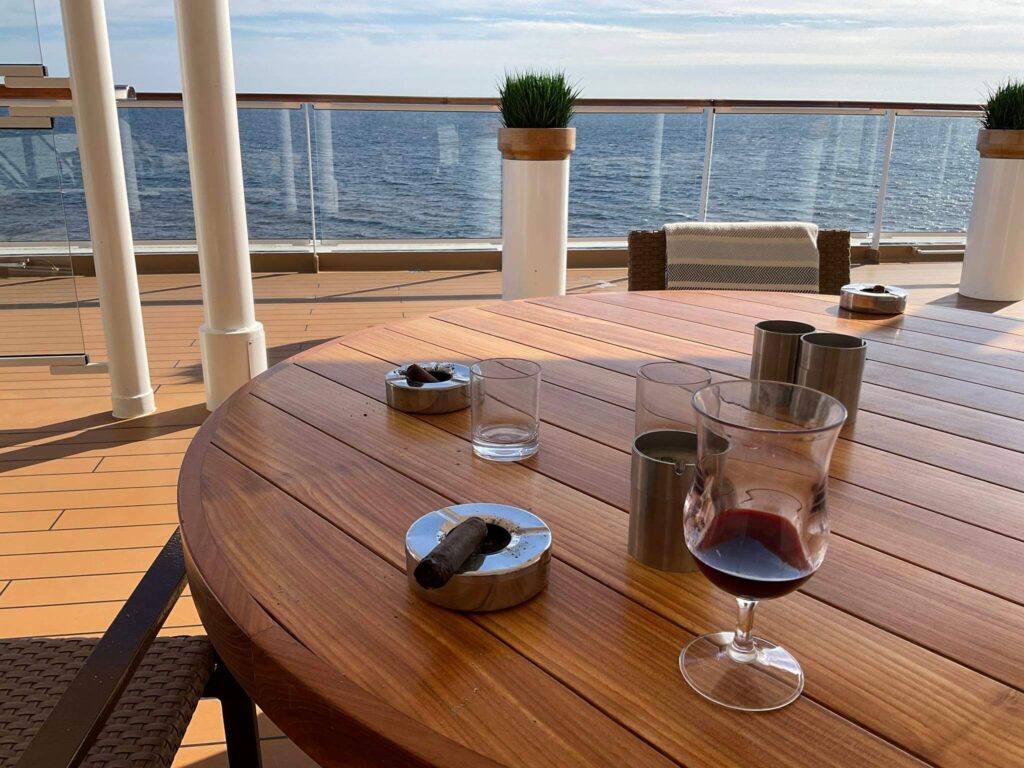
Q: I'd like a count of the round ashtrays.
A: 3